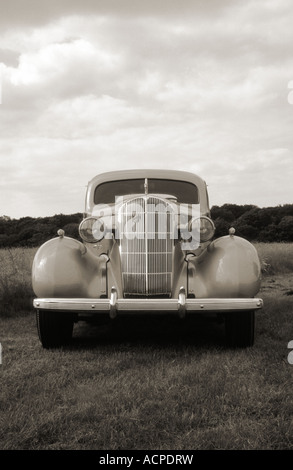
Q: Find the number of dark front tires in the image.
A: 2